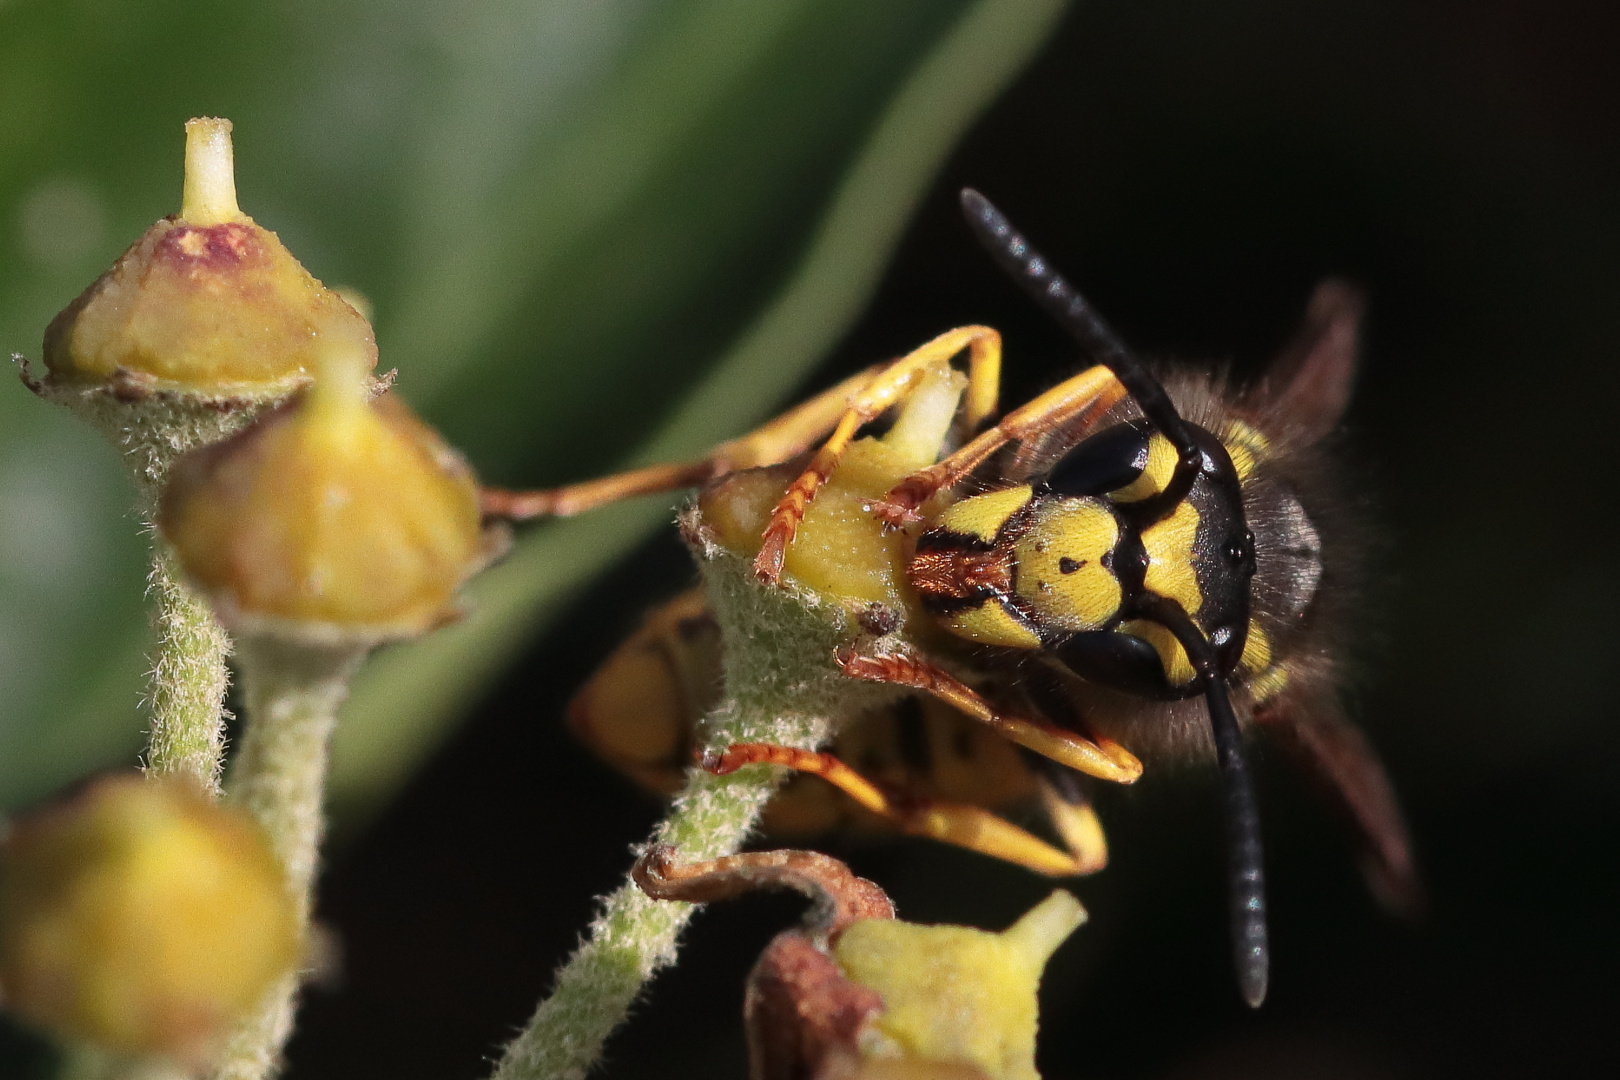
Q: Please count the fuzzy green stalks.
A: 3